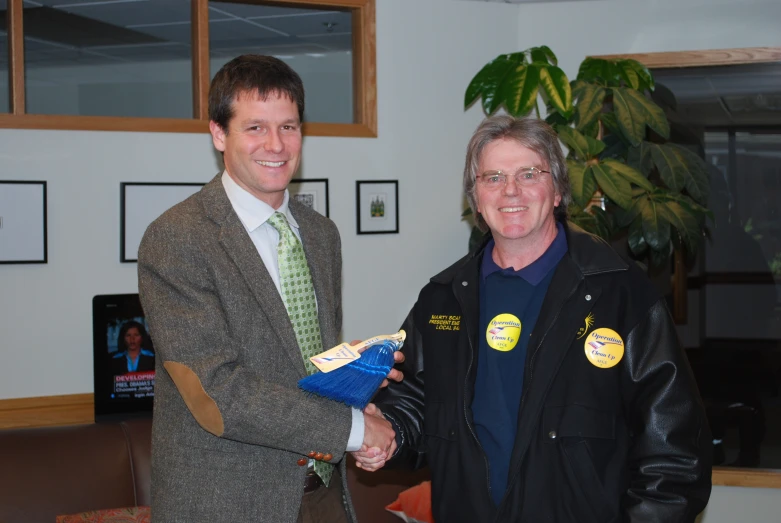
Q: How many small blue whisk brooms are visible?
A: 1